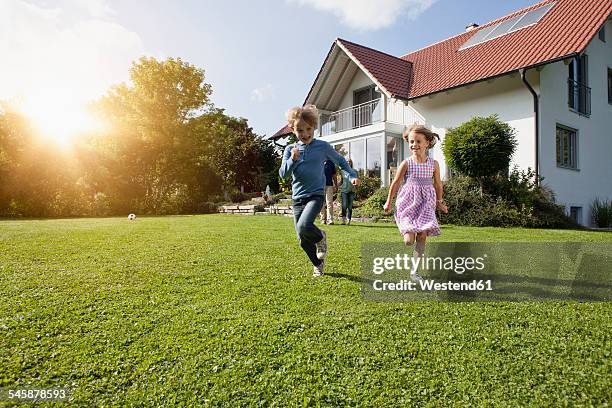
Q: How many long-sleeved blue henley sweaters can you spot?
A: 1